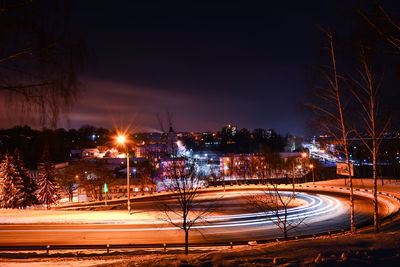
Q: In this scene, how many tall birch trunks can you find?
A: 2